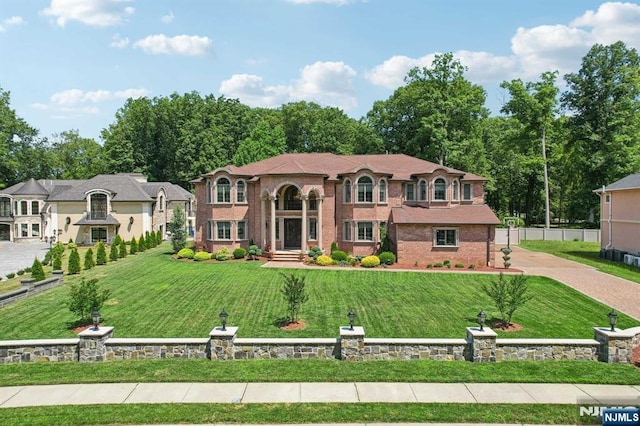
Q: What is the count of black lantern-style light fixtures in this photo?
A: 5